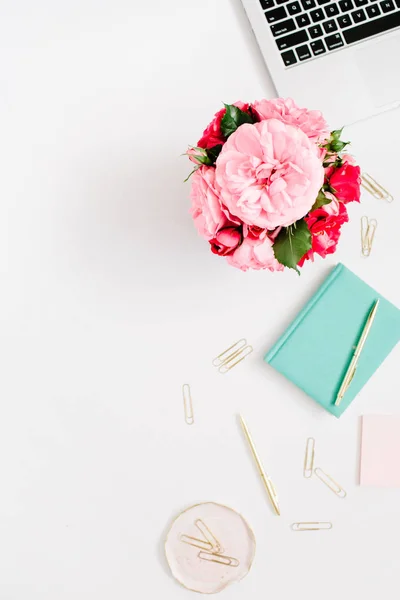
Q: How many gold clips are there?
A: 13